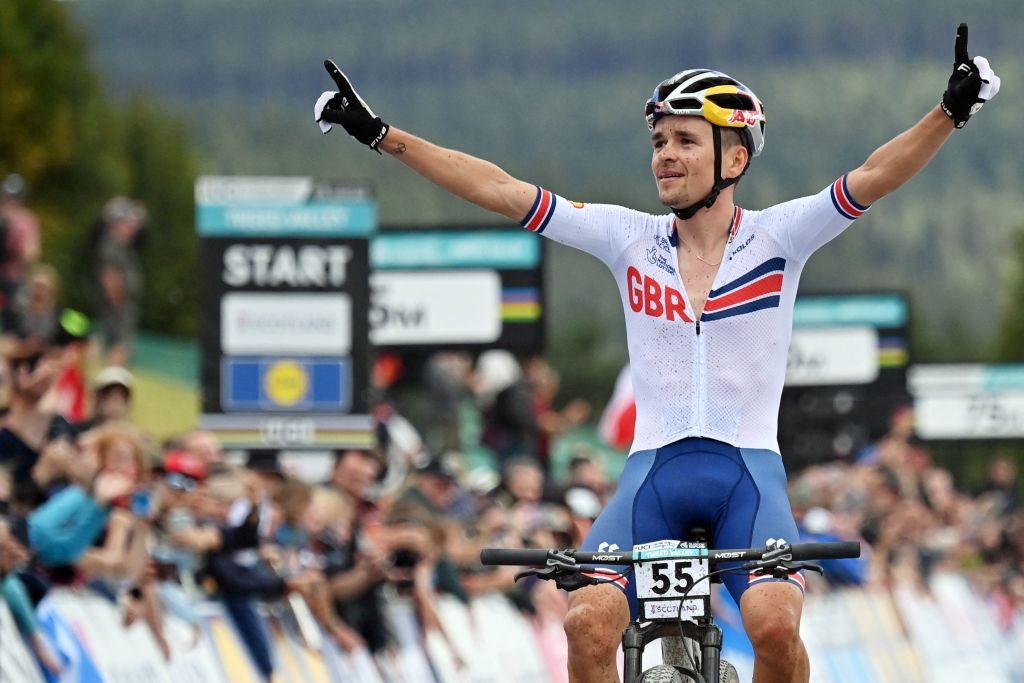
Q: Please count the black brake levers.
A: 2